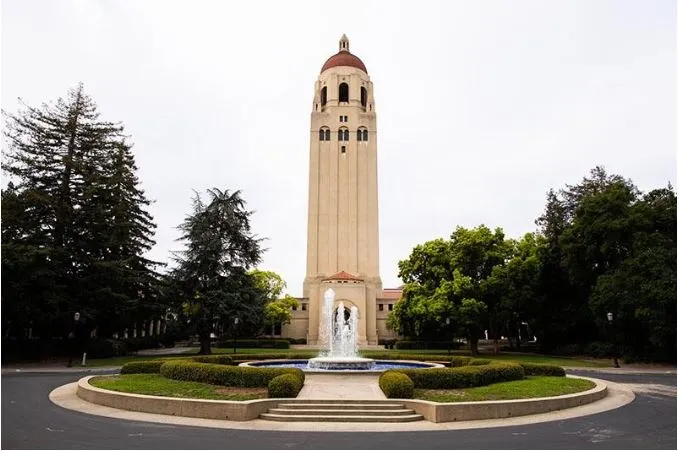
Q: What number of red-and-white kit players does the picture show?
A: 0